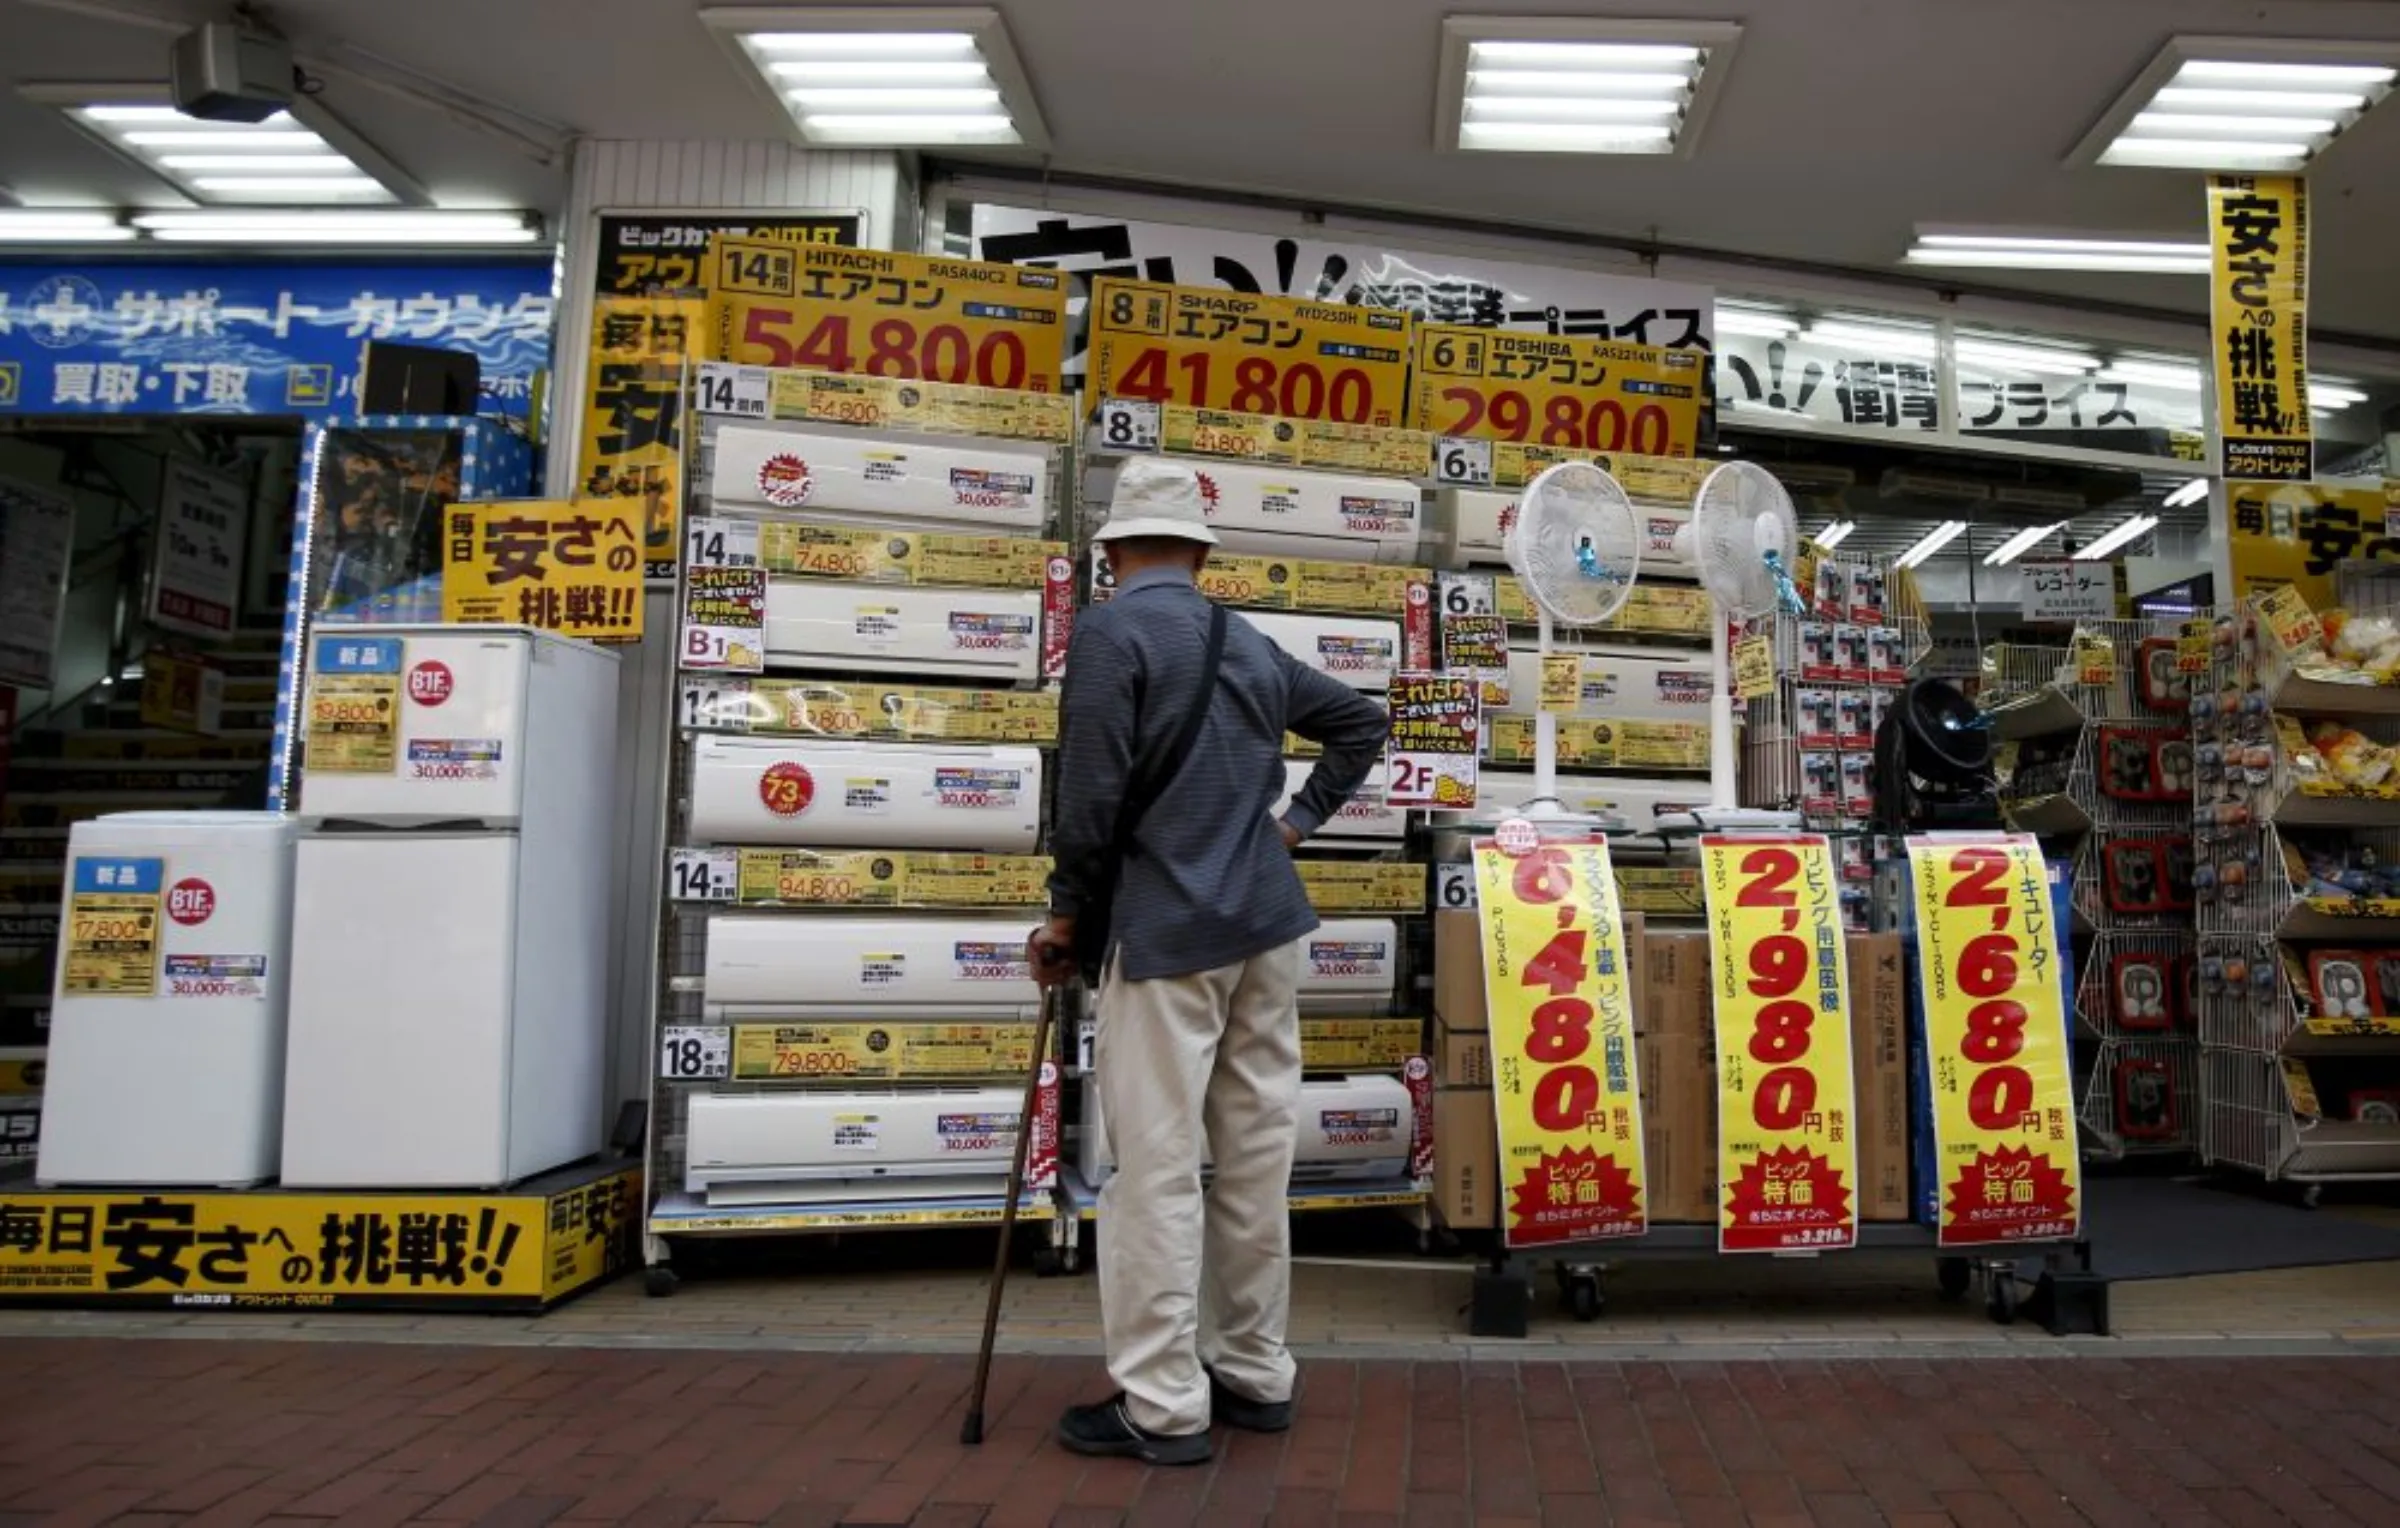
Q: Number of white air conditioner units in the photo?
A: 13